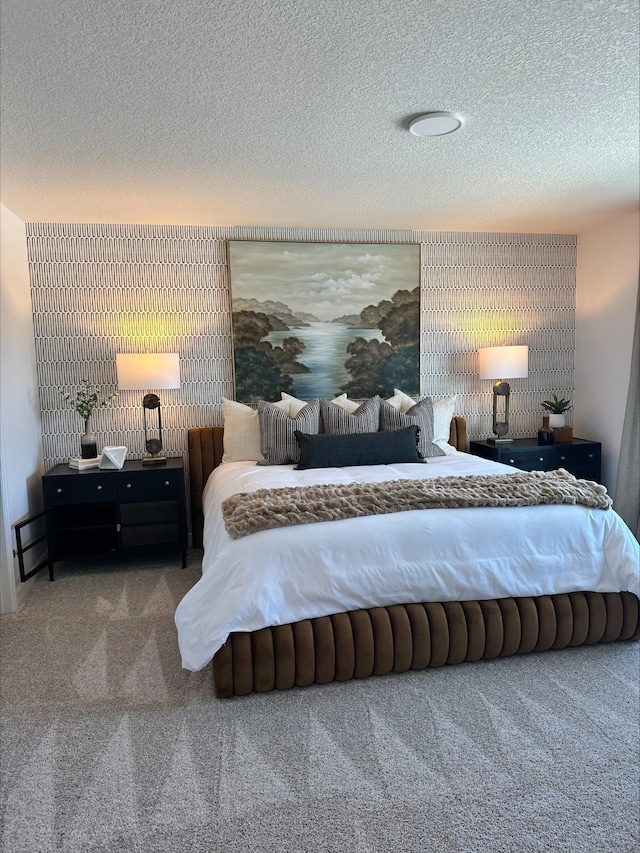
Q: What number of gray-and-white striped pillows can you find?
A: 3